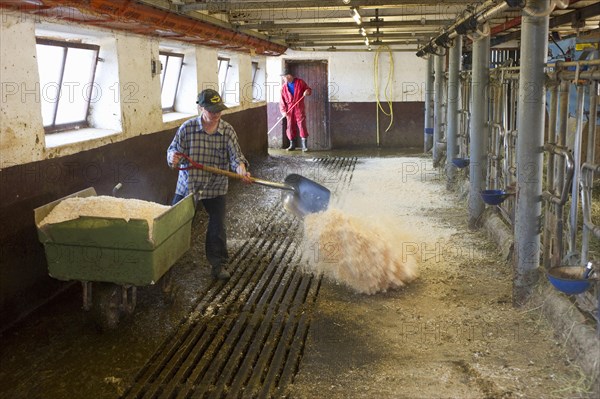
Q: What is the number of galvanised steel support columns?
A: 5